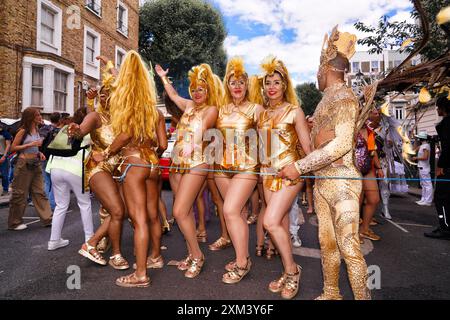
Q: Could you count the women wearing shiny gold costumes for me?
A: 5